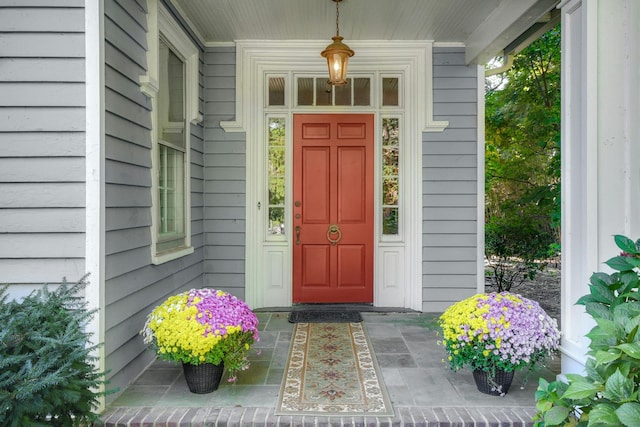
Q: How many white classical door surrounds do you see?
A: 1